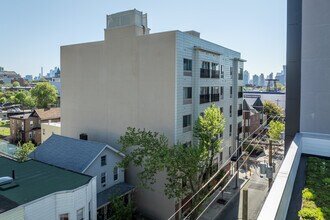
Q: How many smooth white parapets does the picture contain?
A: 1